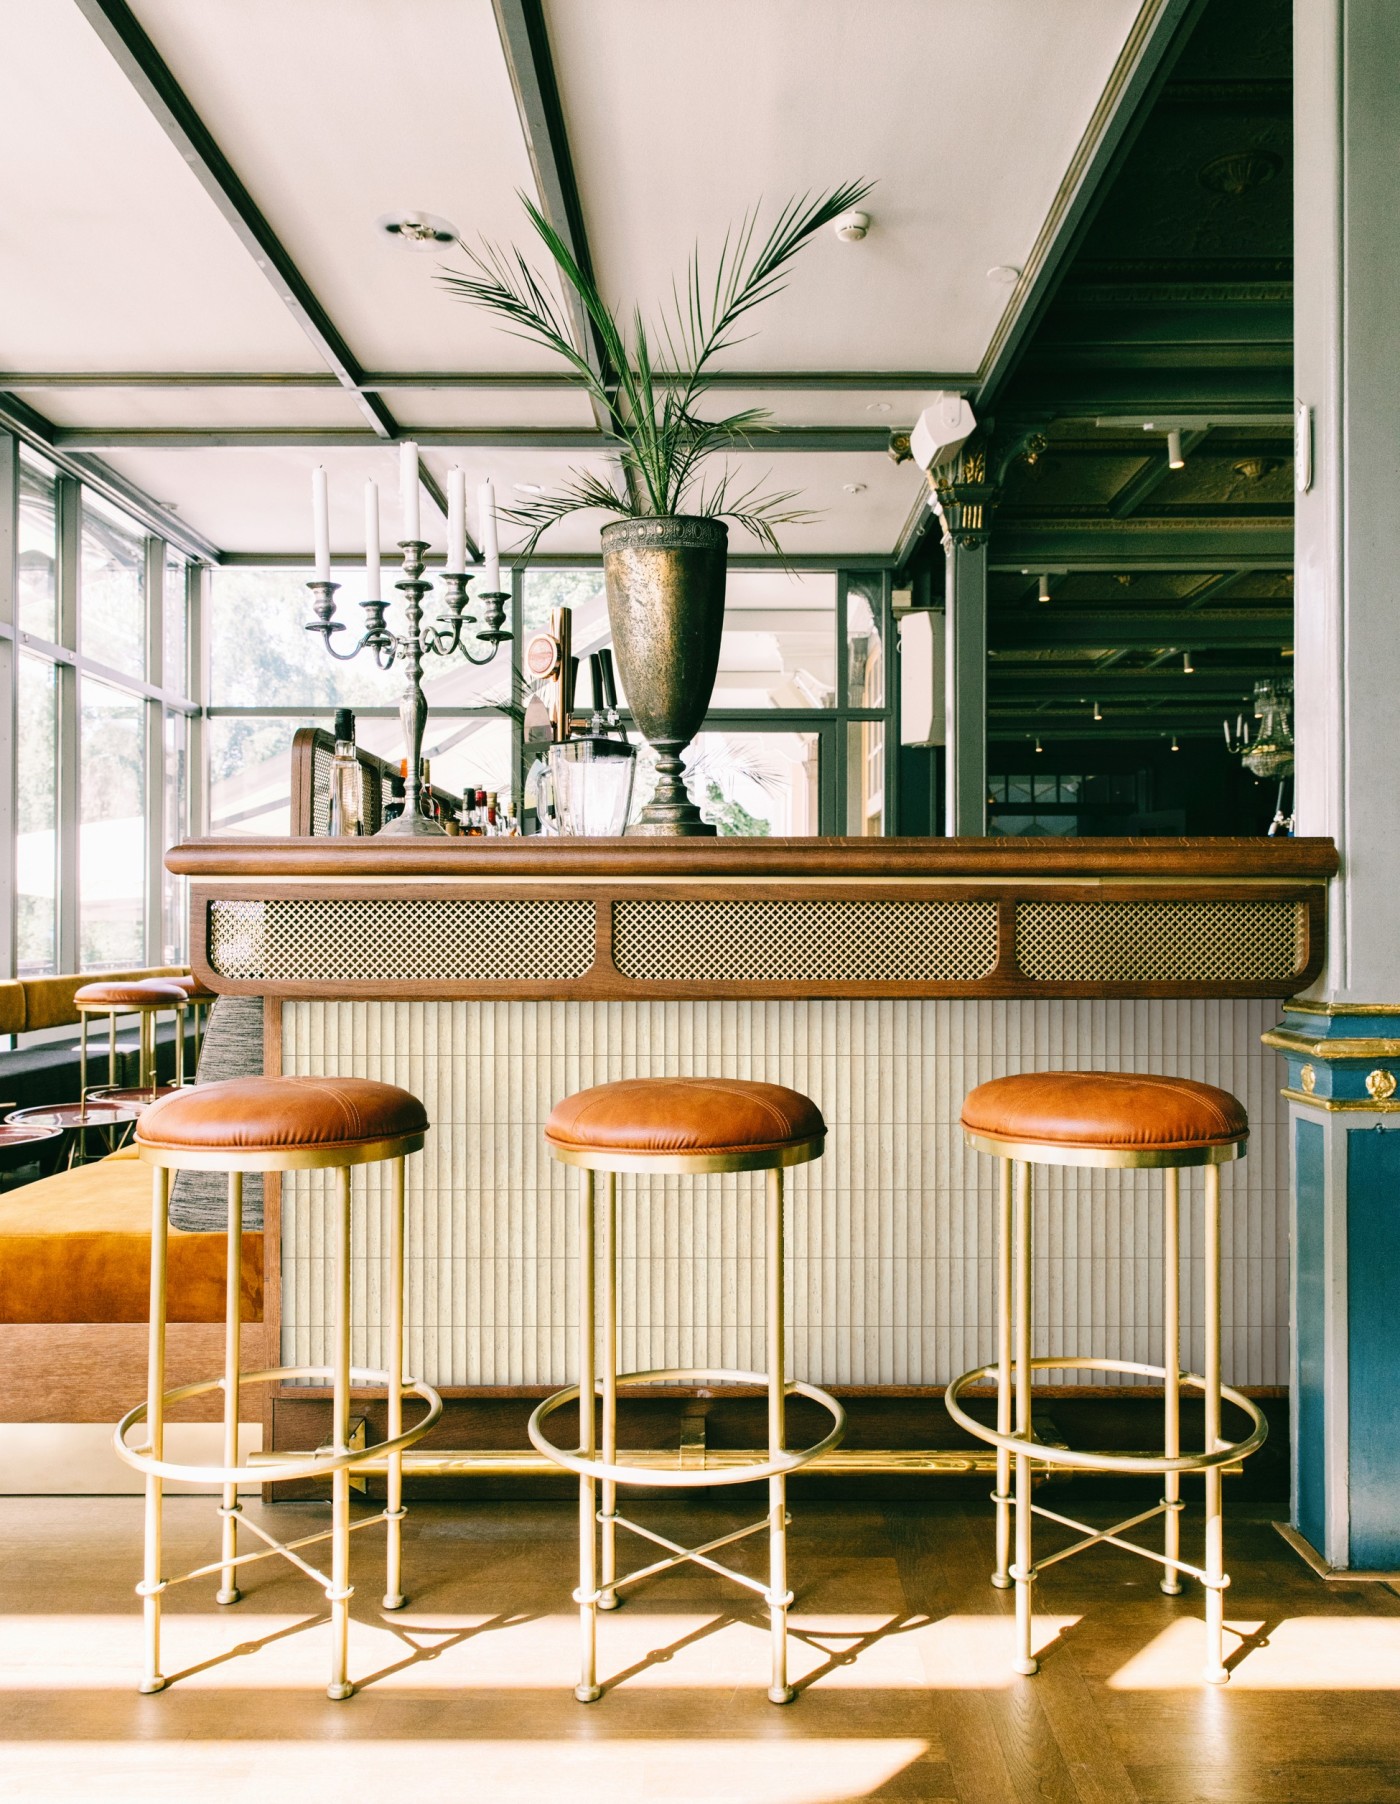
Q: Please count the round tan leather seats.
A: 5